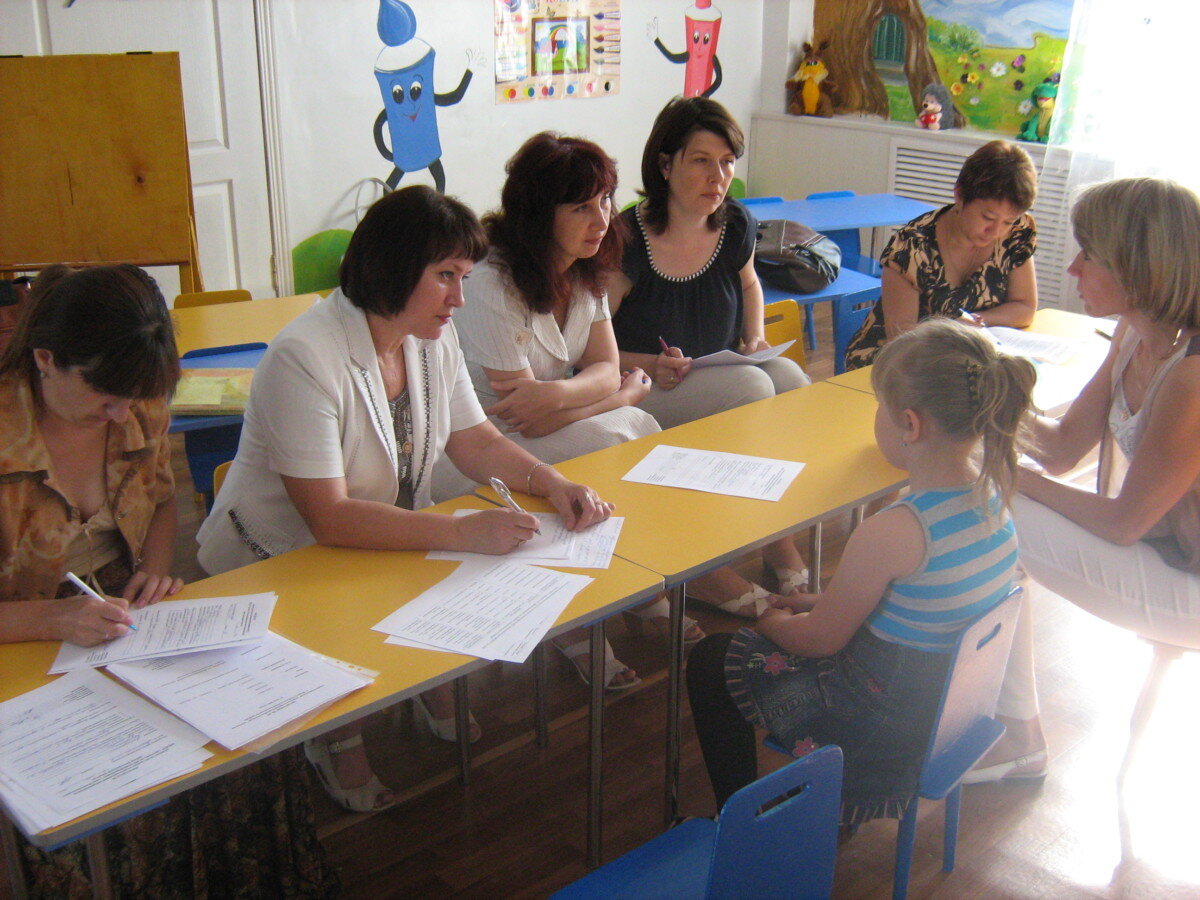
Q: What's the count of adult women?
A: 6